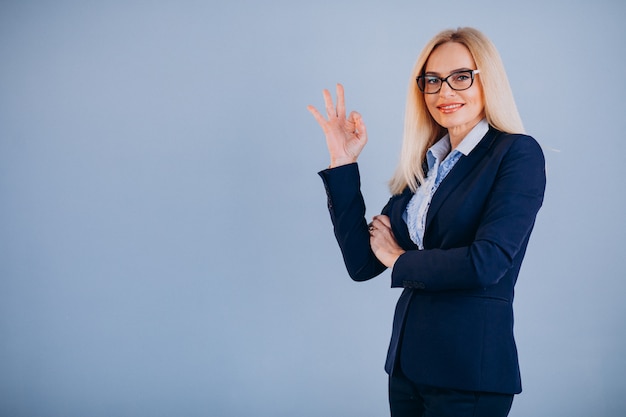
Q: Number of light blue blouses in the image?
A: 1